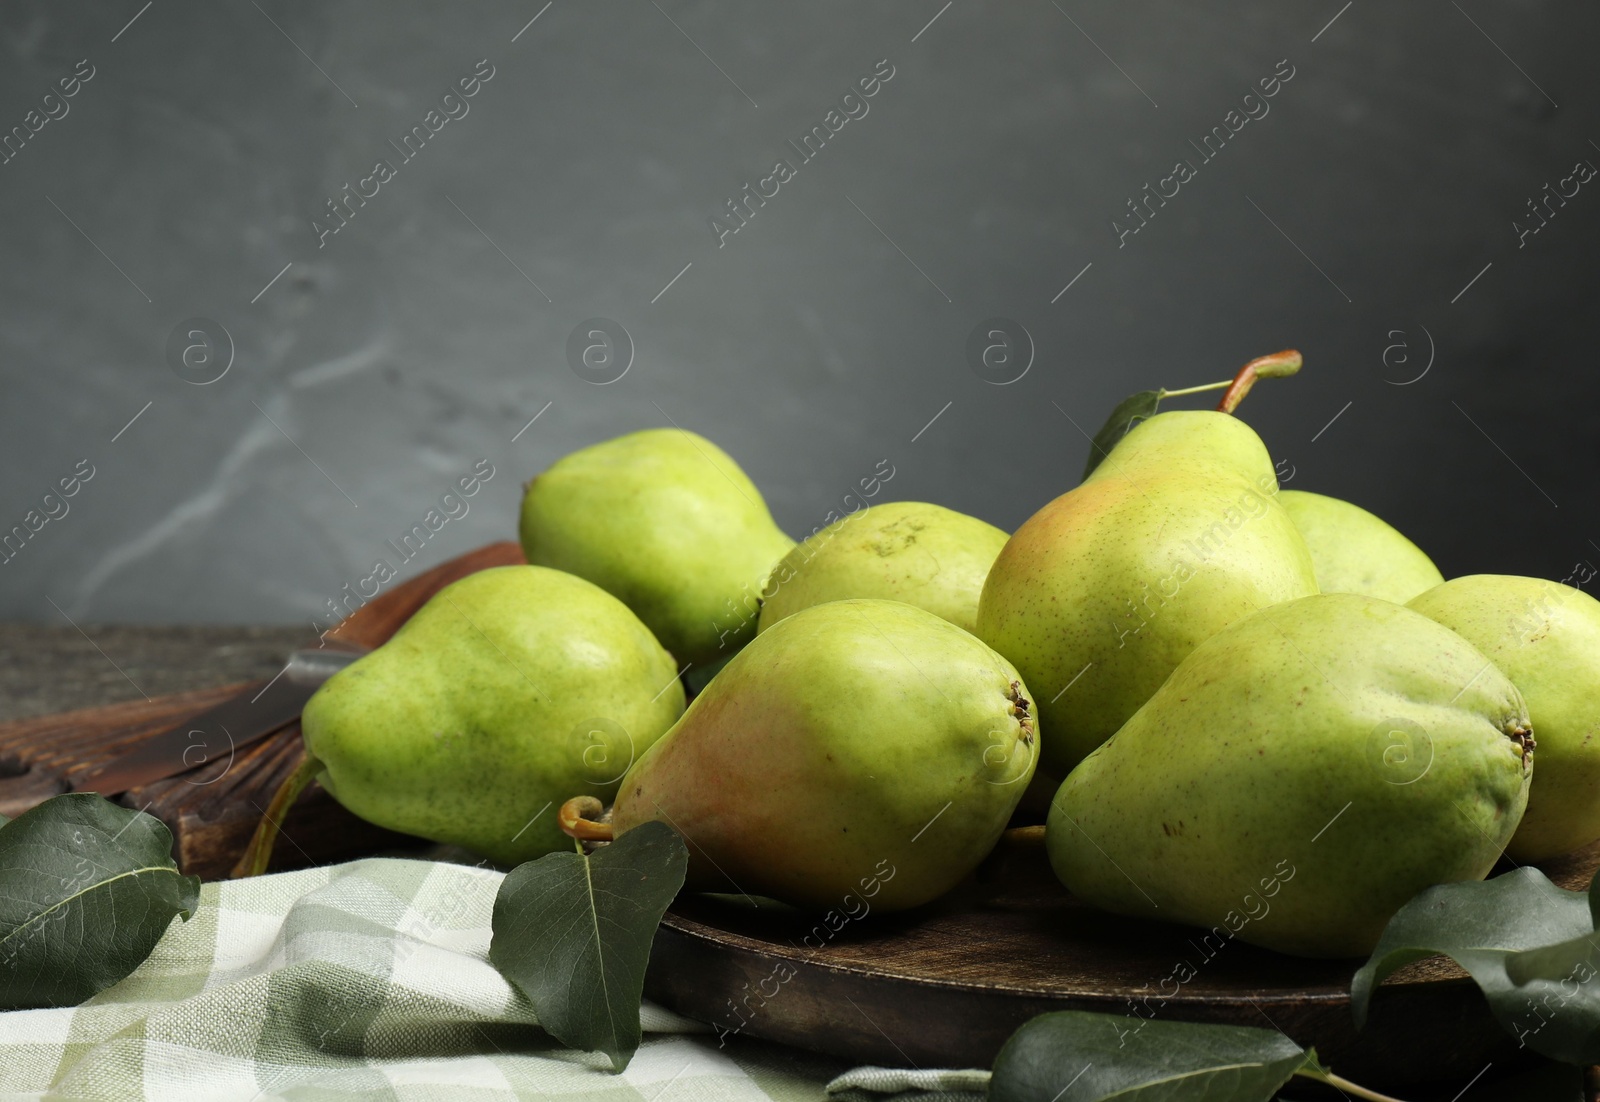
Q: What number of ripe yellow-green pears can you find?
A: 8